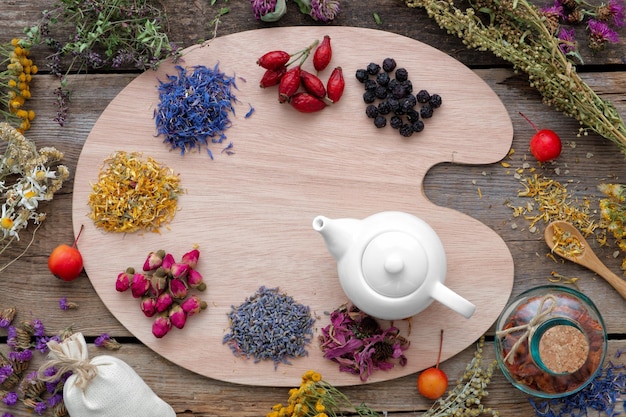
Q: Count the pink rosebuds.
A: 14